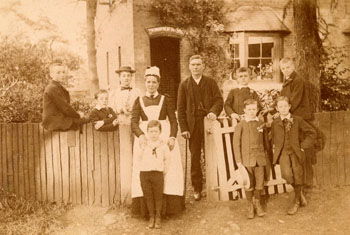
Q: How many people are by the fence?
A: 10